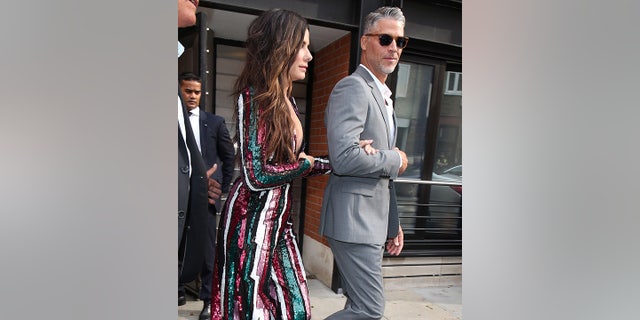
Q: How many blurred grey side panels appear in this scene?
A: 2